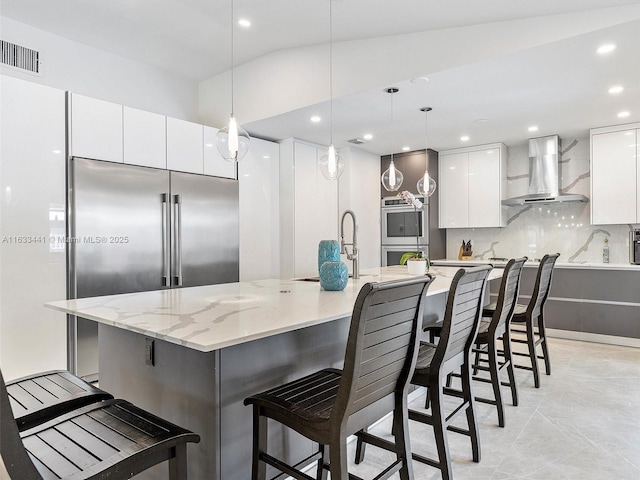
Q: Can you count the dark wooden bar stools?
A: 6